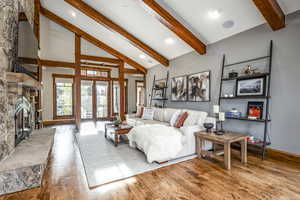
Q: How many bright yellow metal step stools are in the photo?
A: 0